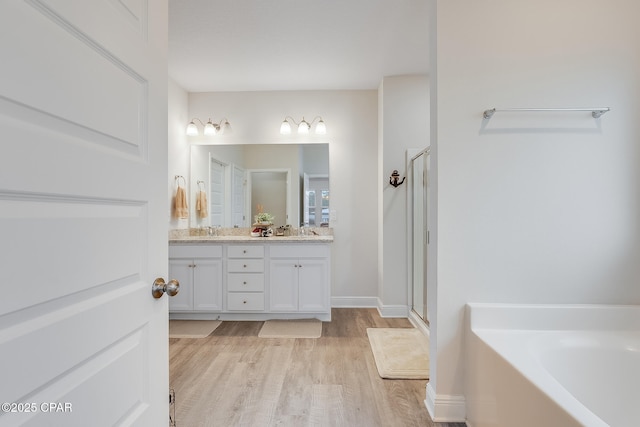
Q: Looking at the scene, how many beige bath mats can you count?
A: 3